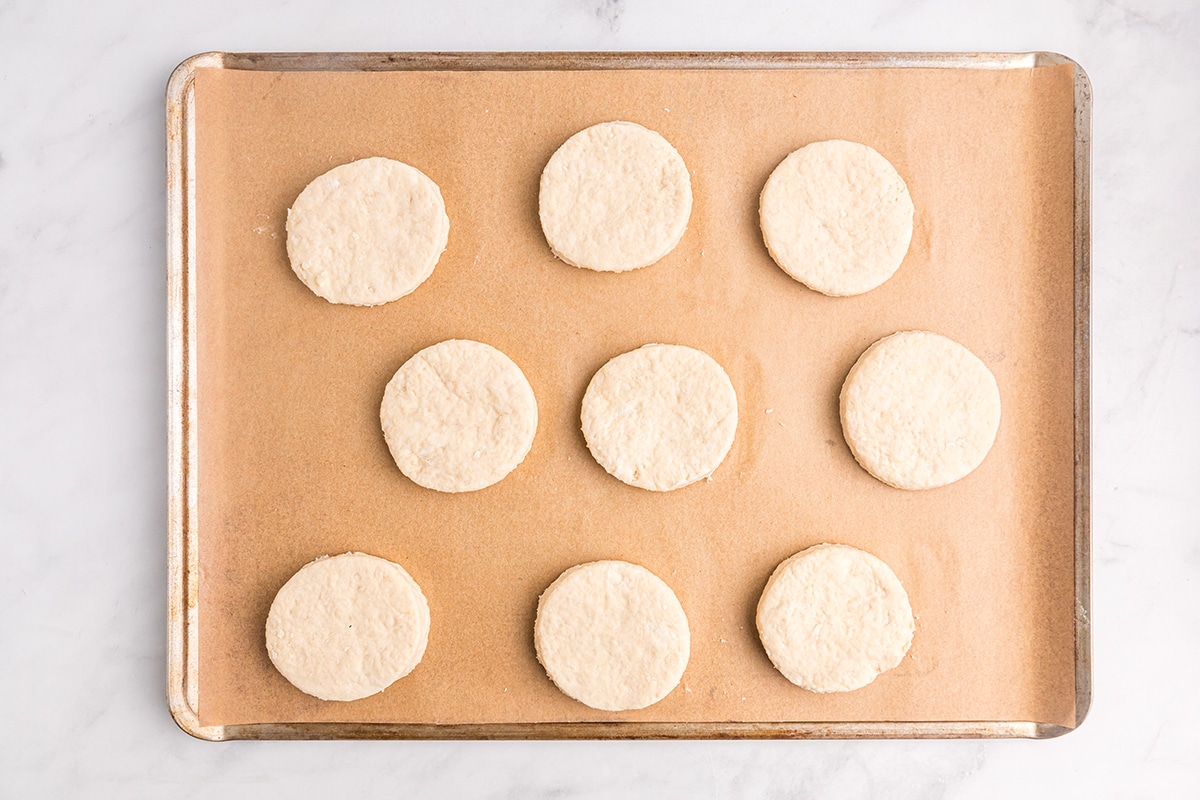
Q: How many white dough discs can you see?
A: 9